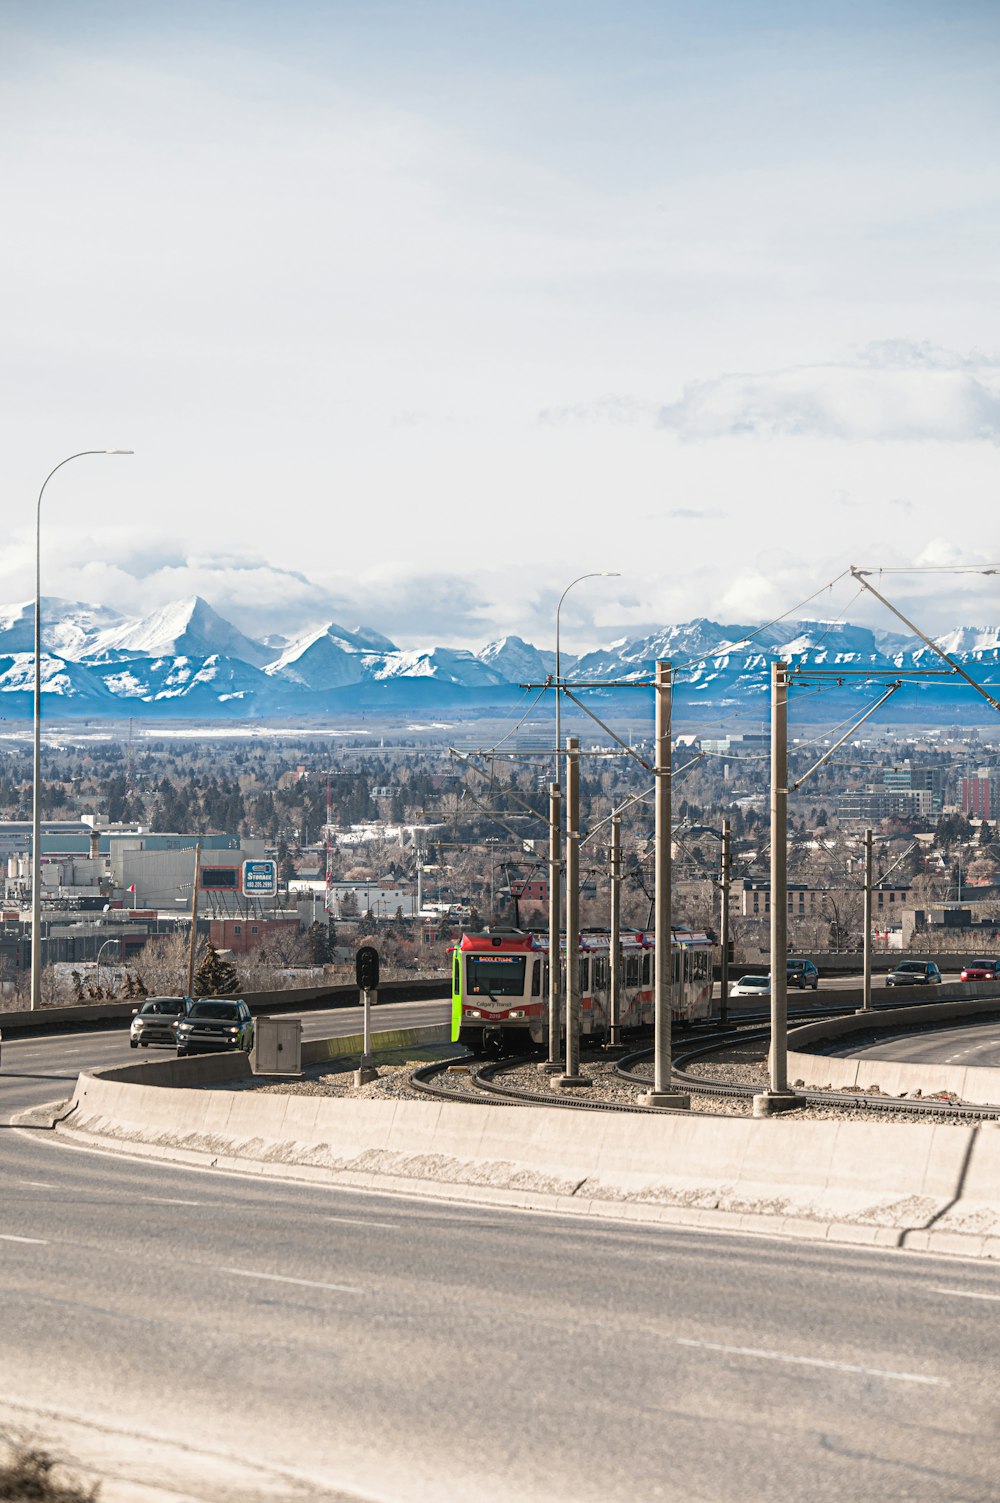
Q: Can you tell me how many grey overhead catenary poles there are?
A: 7